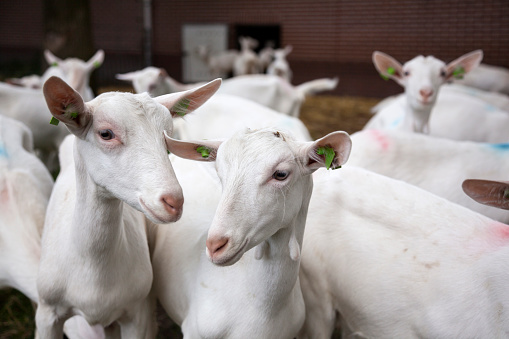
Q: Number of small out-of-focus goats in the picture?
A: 4